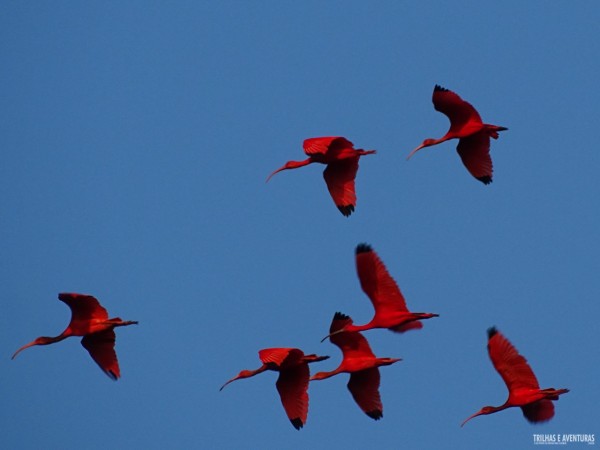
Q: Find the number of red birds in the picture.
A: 7